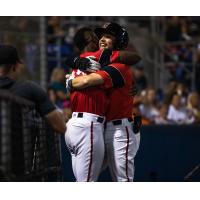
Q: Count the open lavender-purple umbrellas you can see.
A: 0